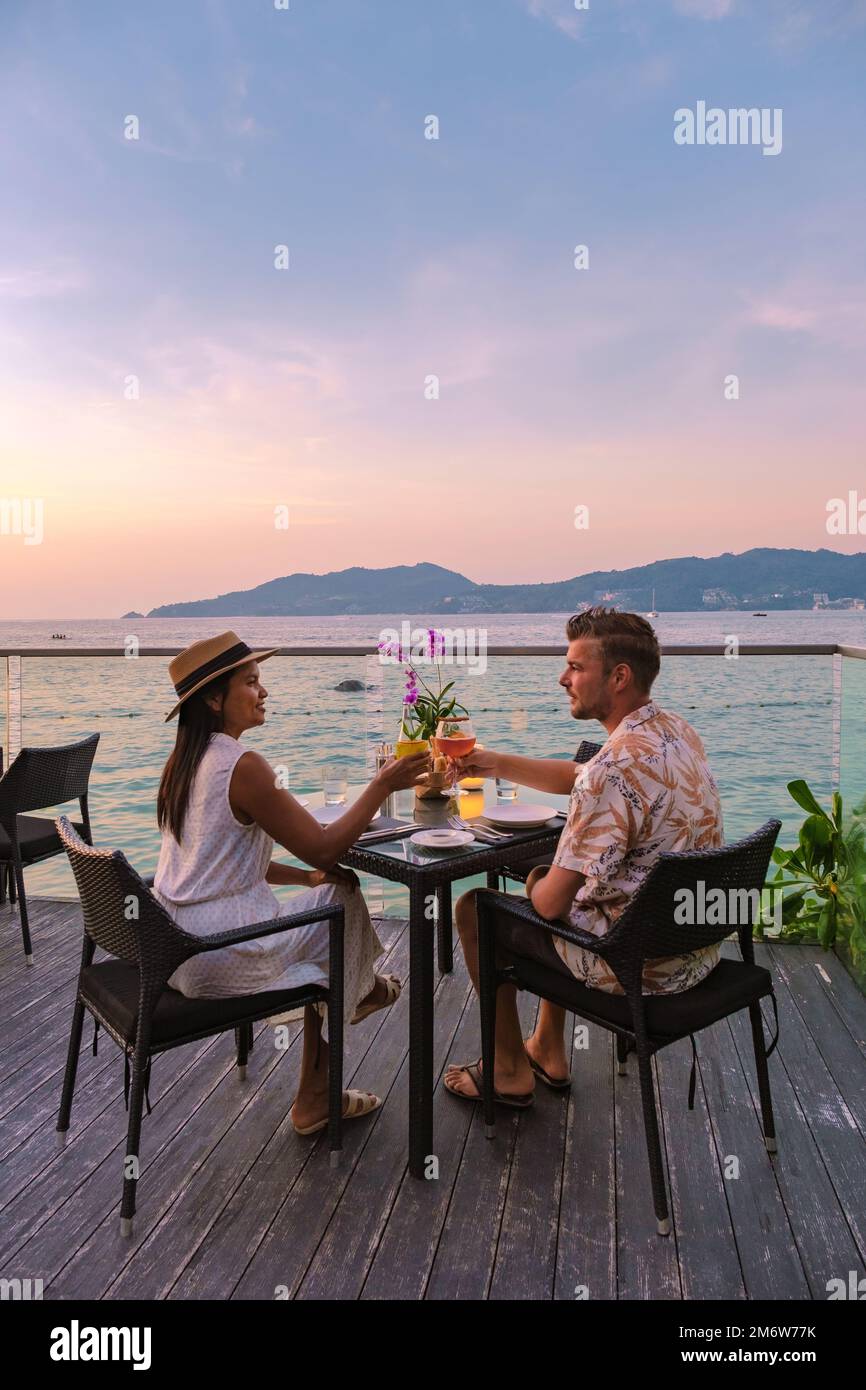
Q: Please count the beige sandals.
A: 2